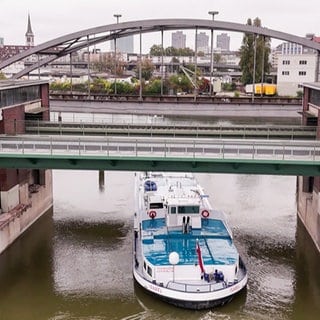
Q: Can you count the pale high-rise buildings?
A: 4